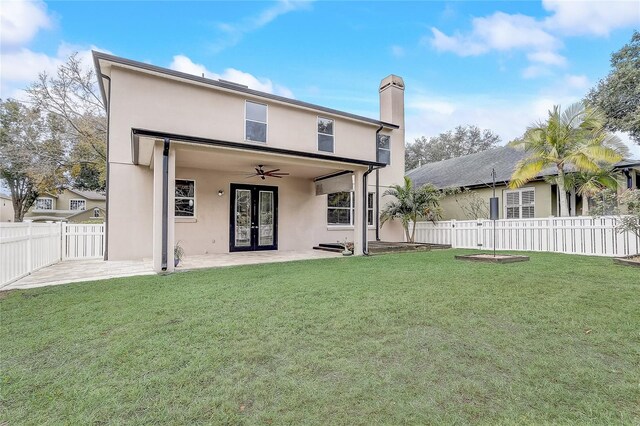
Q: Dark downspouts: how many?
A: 4